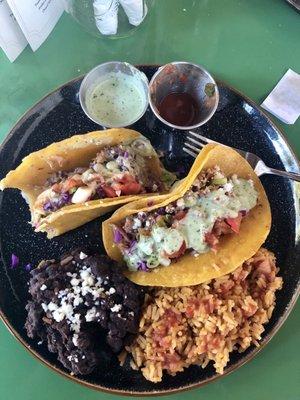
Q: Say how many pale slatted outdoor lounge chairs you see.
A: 0